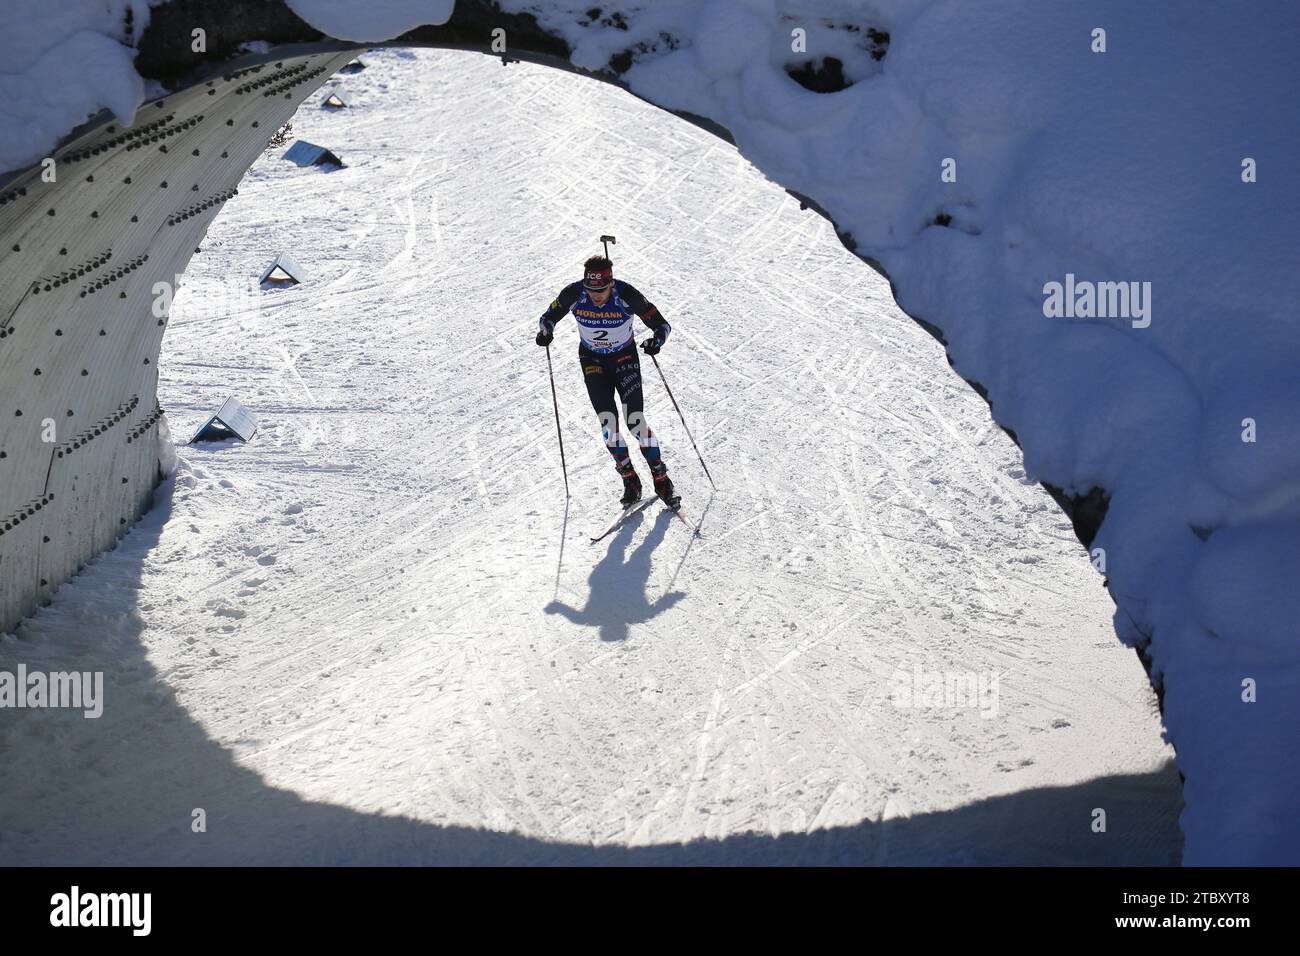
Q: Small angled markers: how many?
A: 5